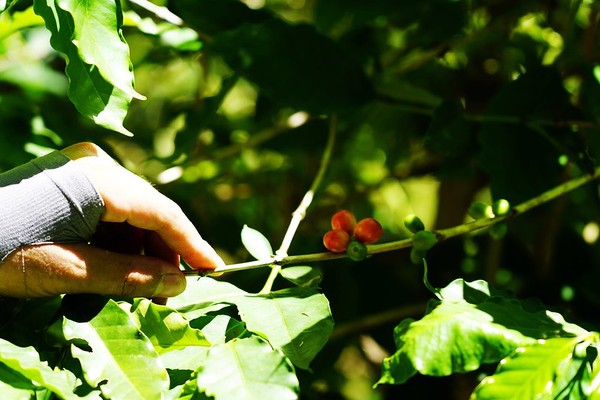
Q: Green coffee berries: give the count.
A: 7